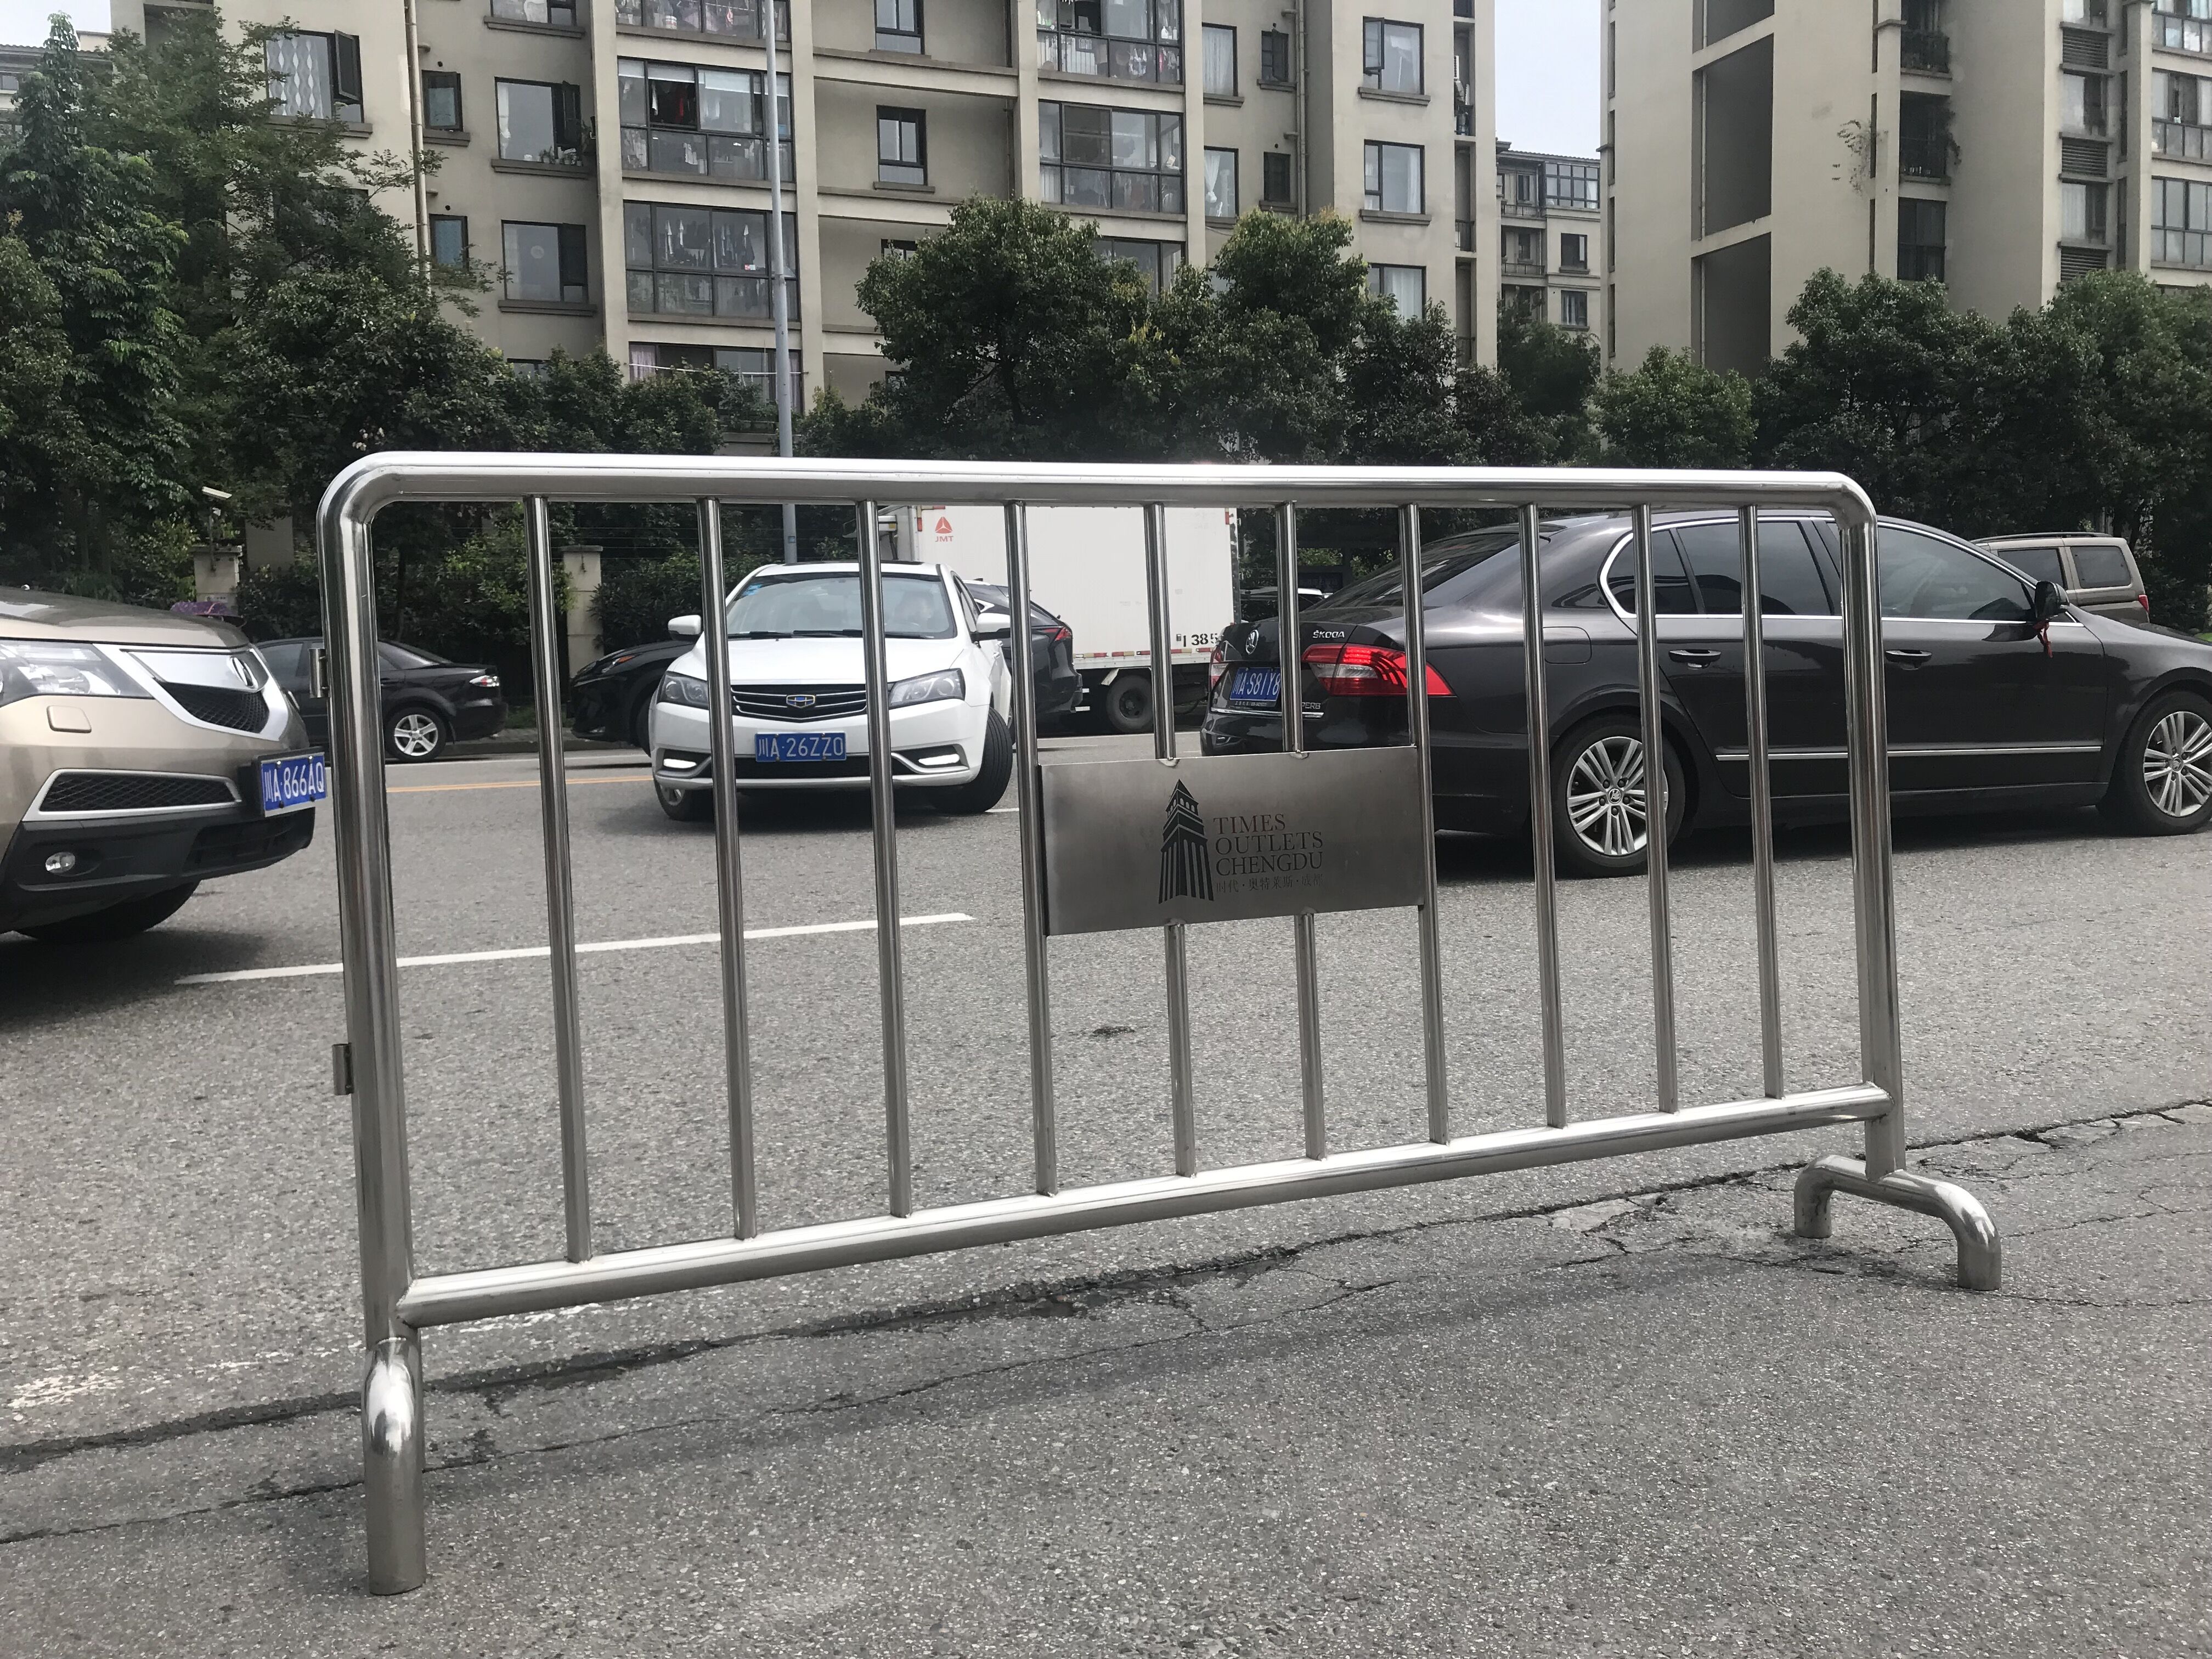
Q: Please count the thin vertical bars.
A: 10